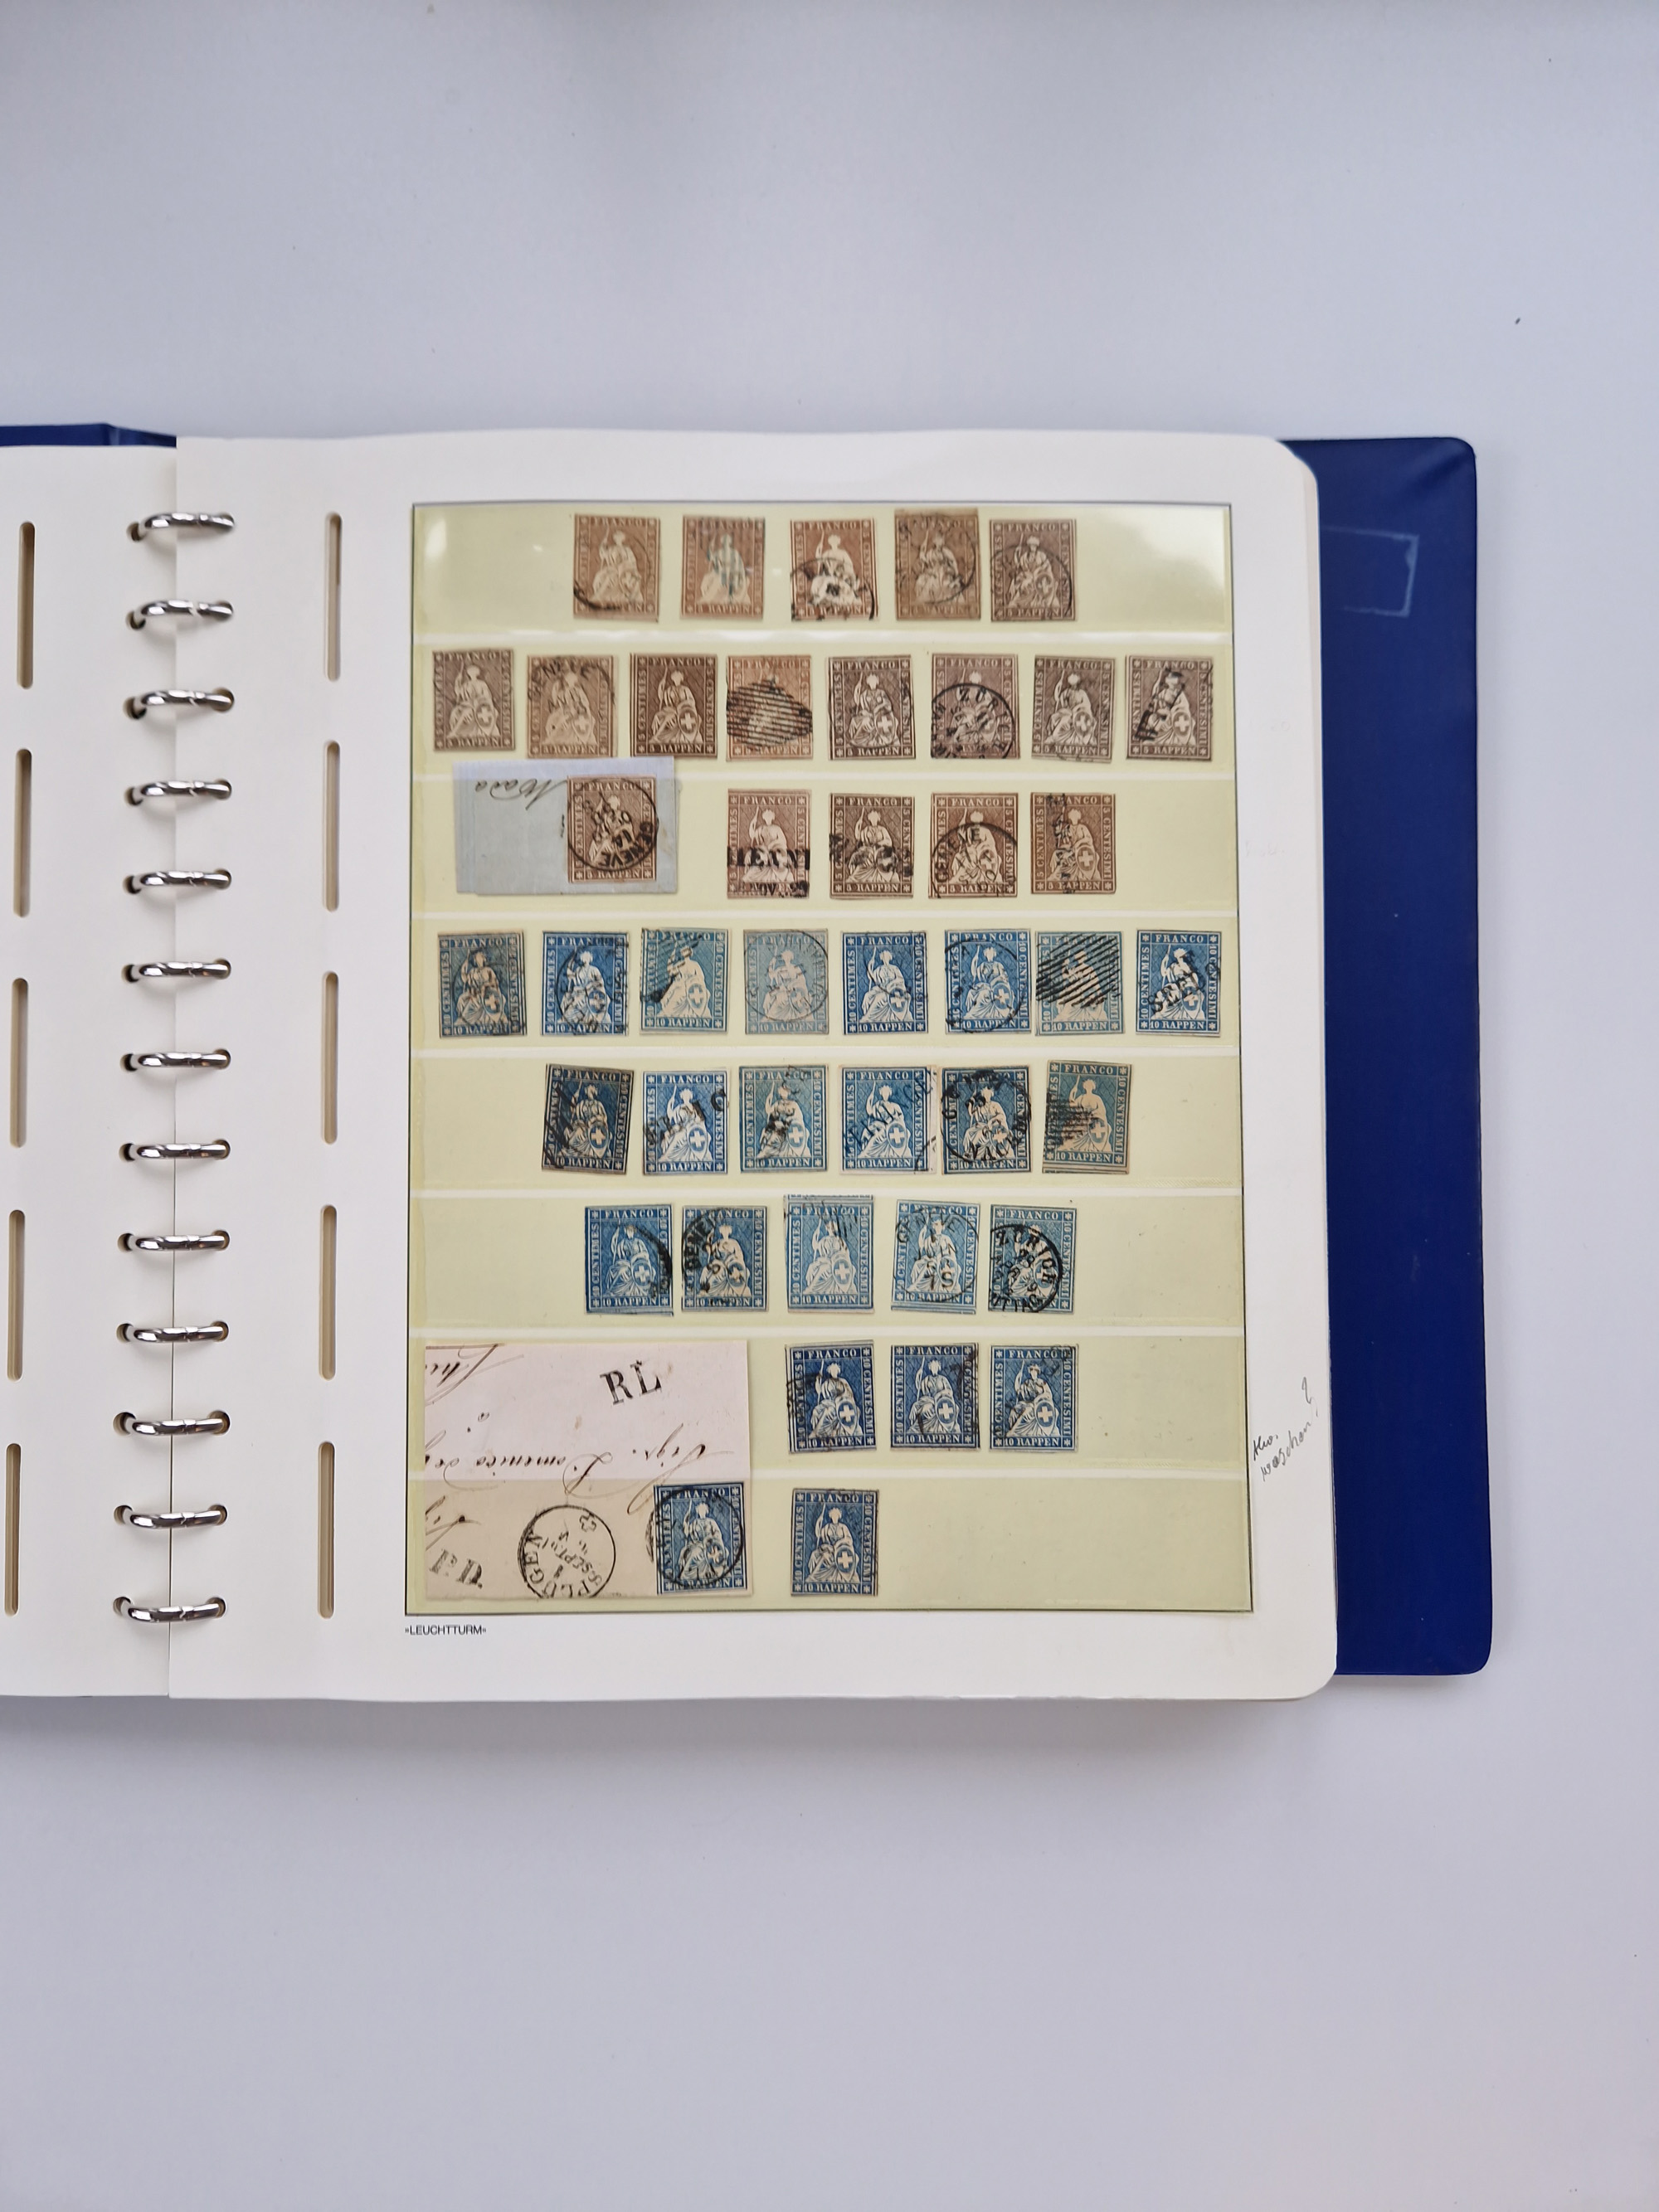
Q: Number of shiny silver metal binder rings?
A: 13